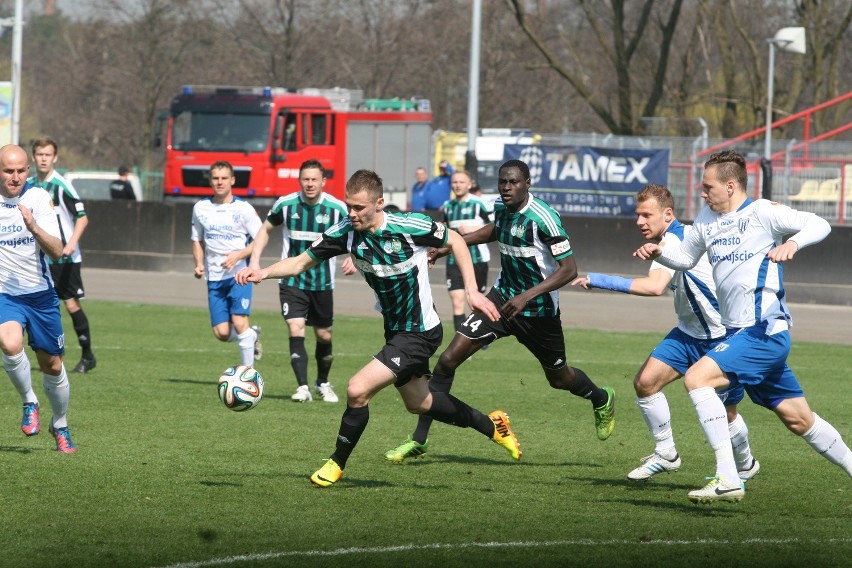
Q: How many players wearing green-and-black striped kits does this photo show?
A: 5